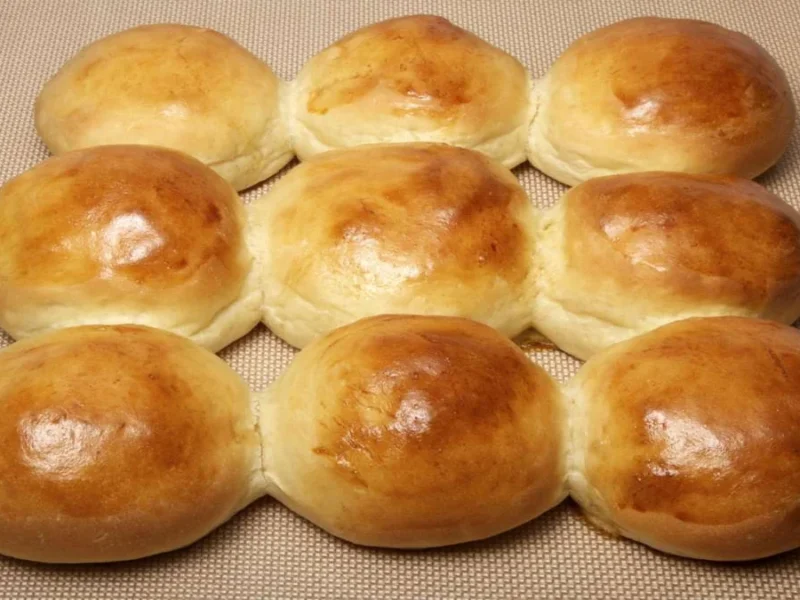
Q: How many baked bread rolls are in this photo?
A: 9